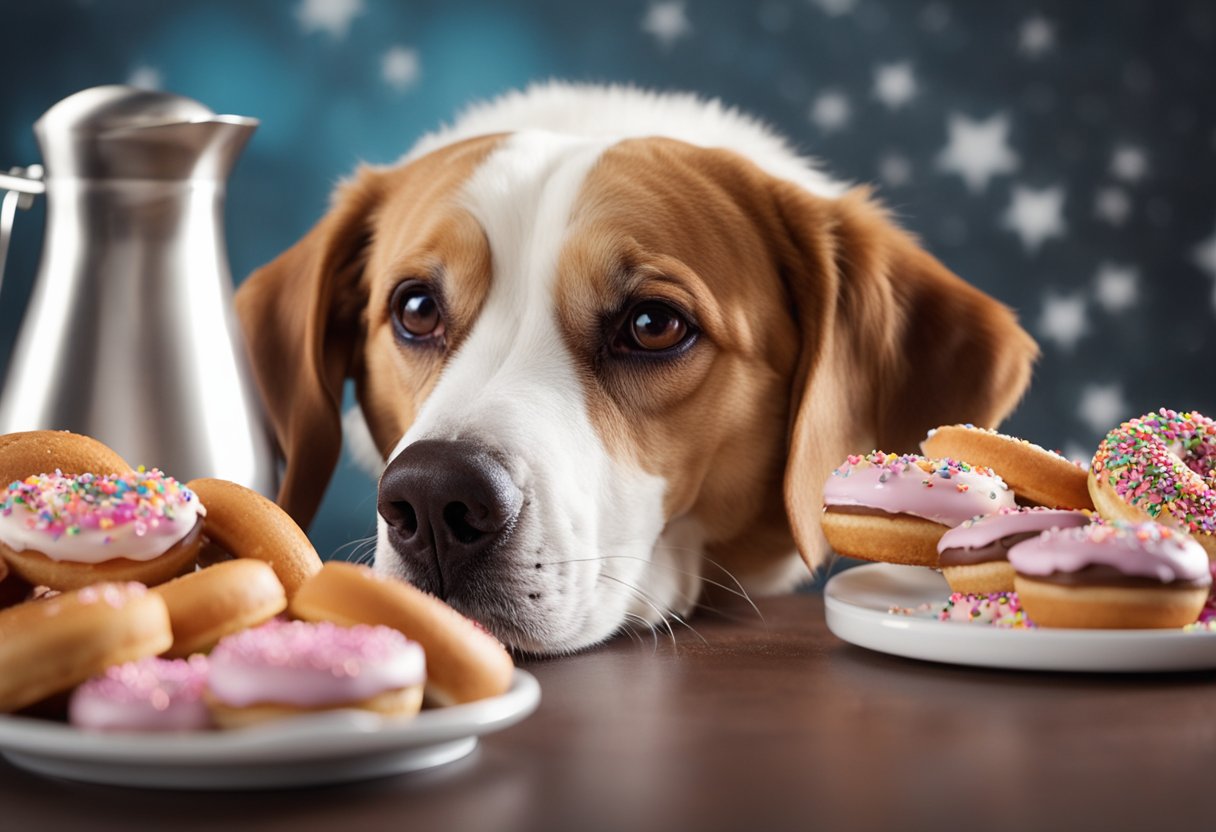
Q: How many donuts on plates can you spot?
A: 13